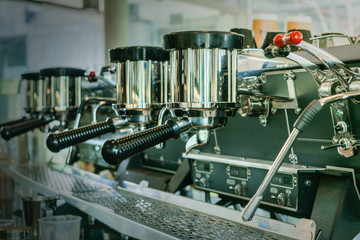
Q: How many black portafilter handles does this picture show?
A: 4